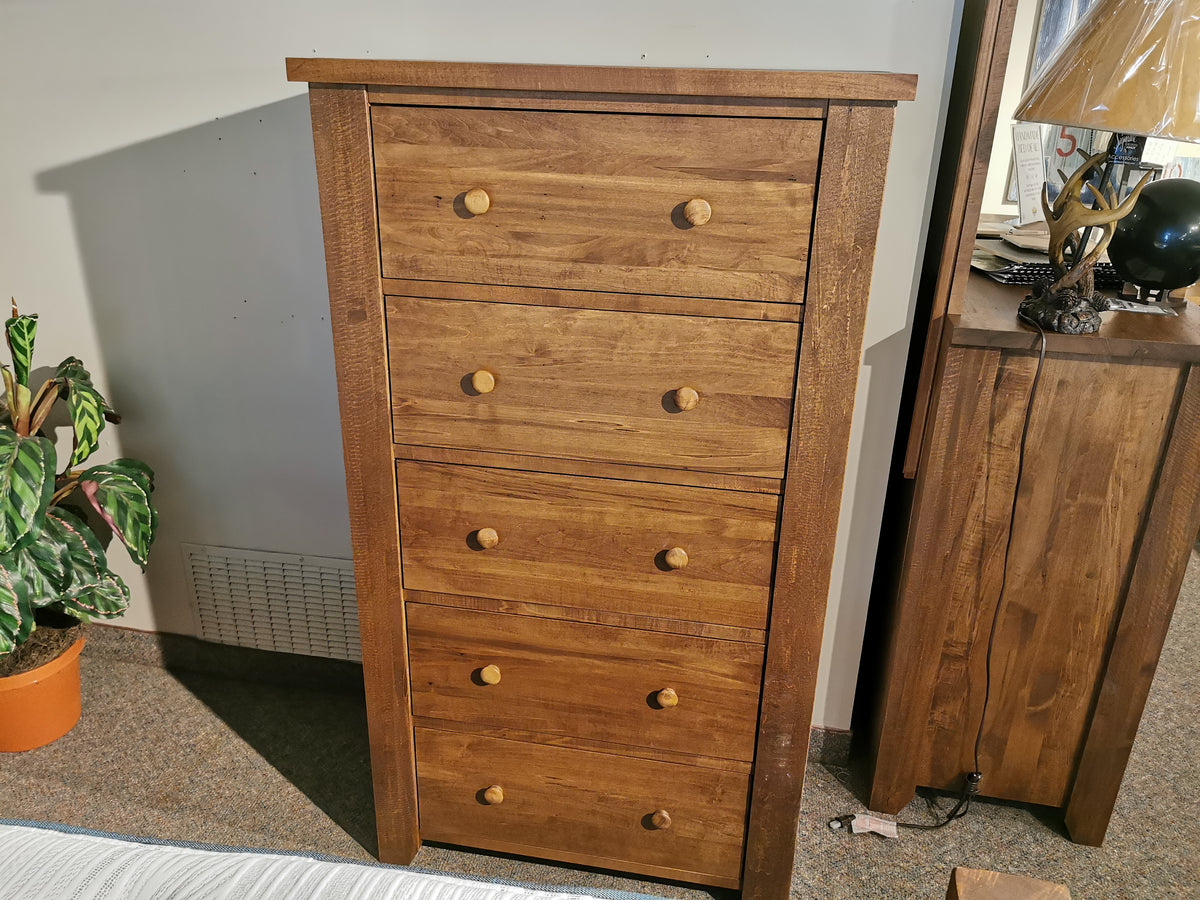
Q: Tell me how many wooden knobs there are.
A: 10